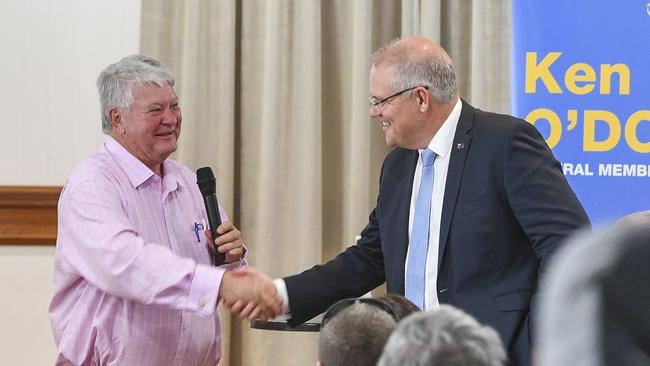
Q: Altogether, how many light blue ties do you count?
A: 1